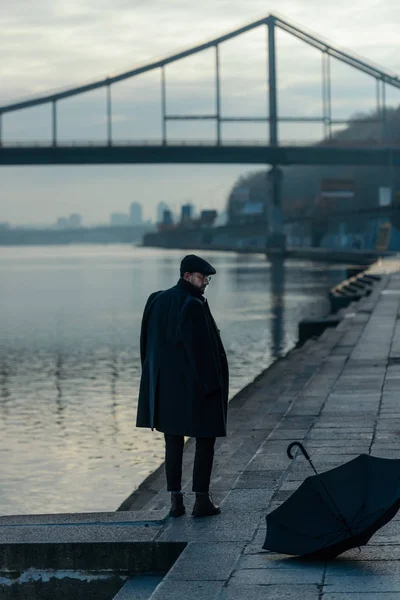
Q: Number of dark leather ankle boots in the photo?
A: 2